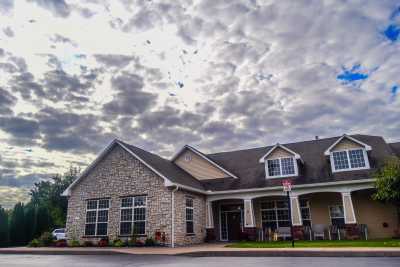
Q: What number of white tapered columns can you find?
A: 4